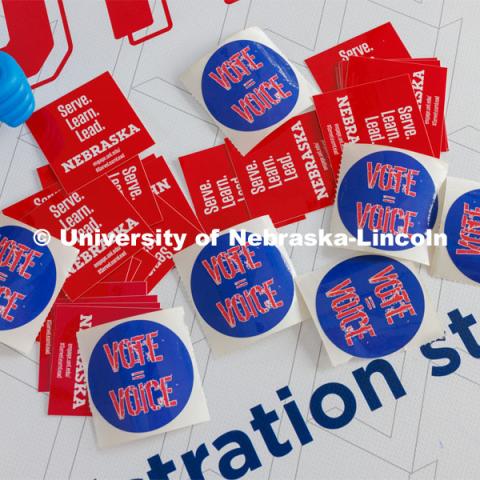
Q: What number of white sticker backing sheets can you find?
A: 7